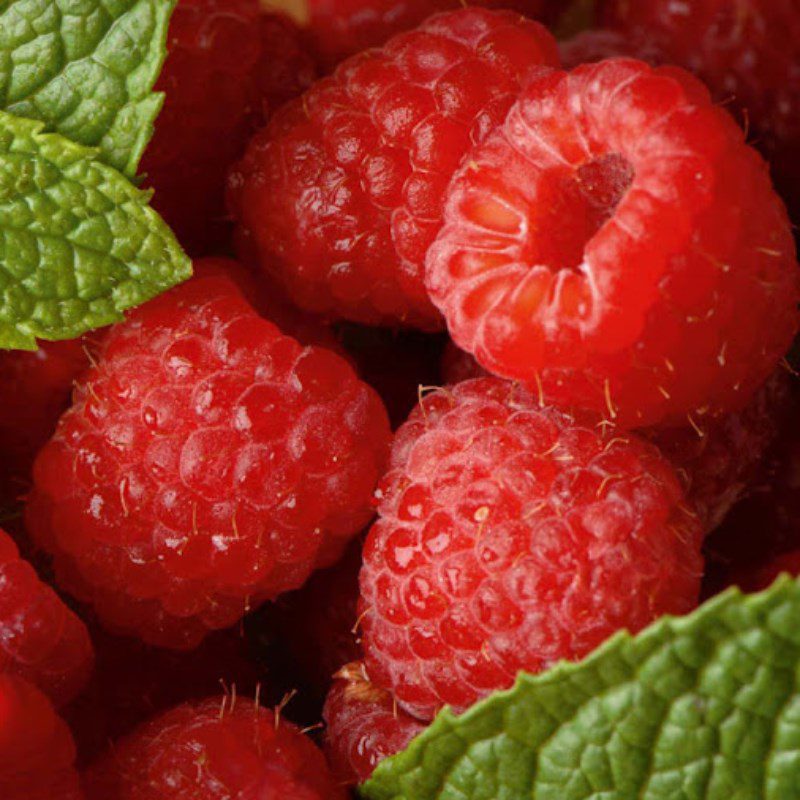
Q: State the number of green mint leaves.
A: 3